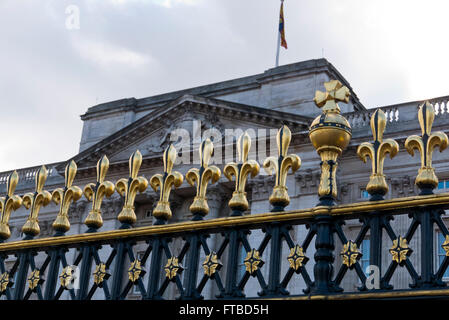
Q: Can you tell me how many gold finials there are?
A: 12